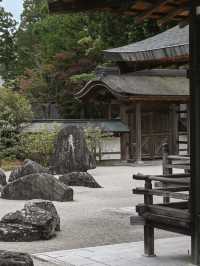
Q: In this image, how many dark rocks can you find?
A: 7